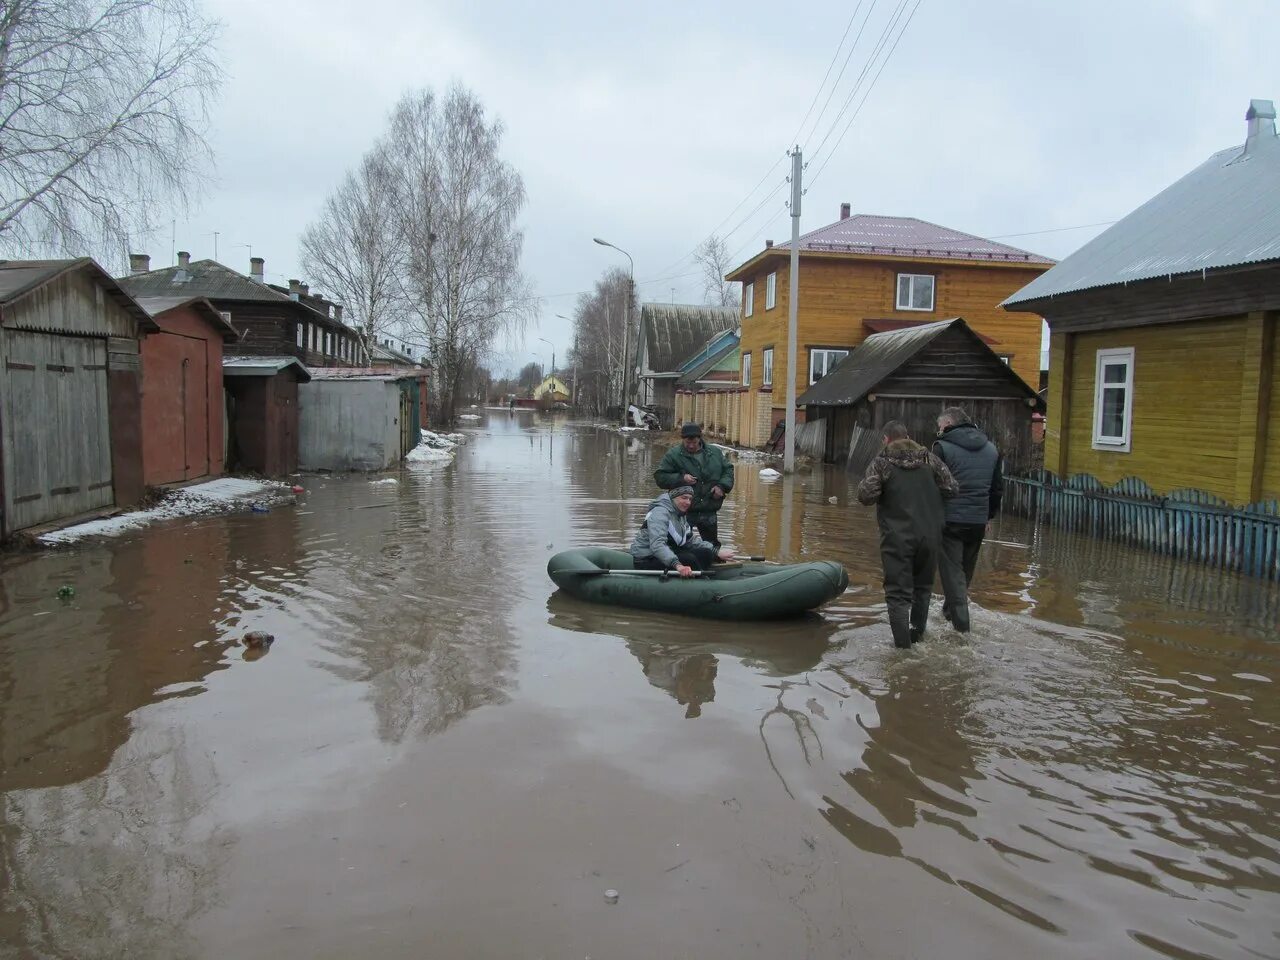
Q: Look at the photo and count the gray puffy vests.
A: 1